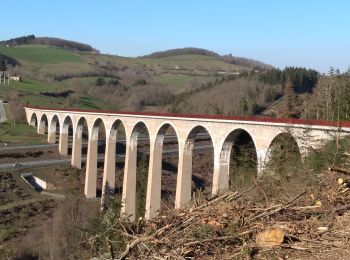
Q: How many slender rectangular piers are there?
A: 11